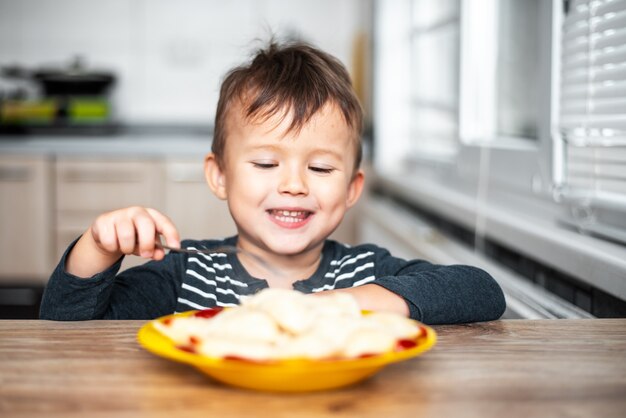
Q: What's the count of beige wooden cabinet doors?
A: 3